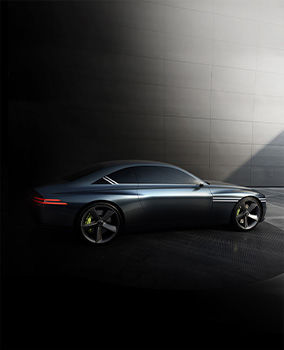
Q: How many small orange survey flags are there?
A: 0